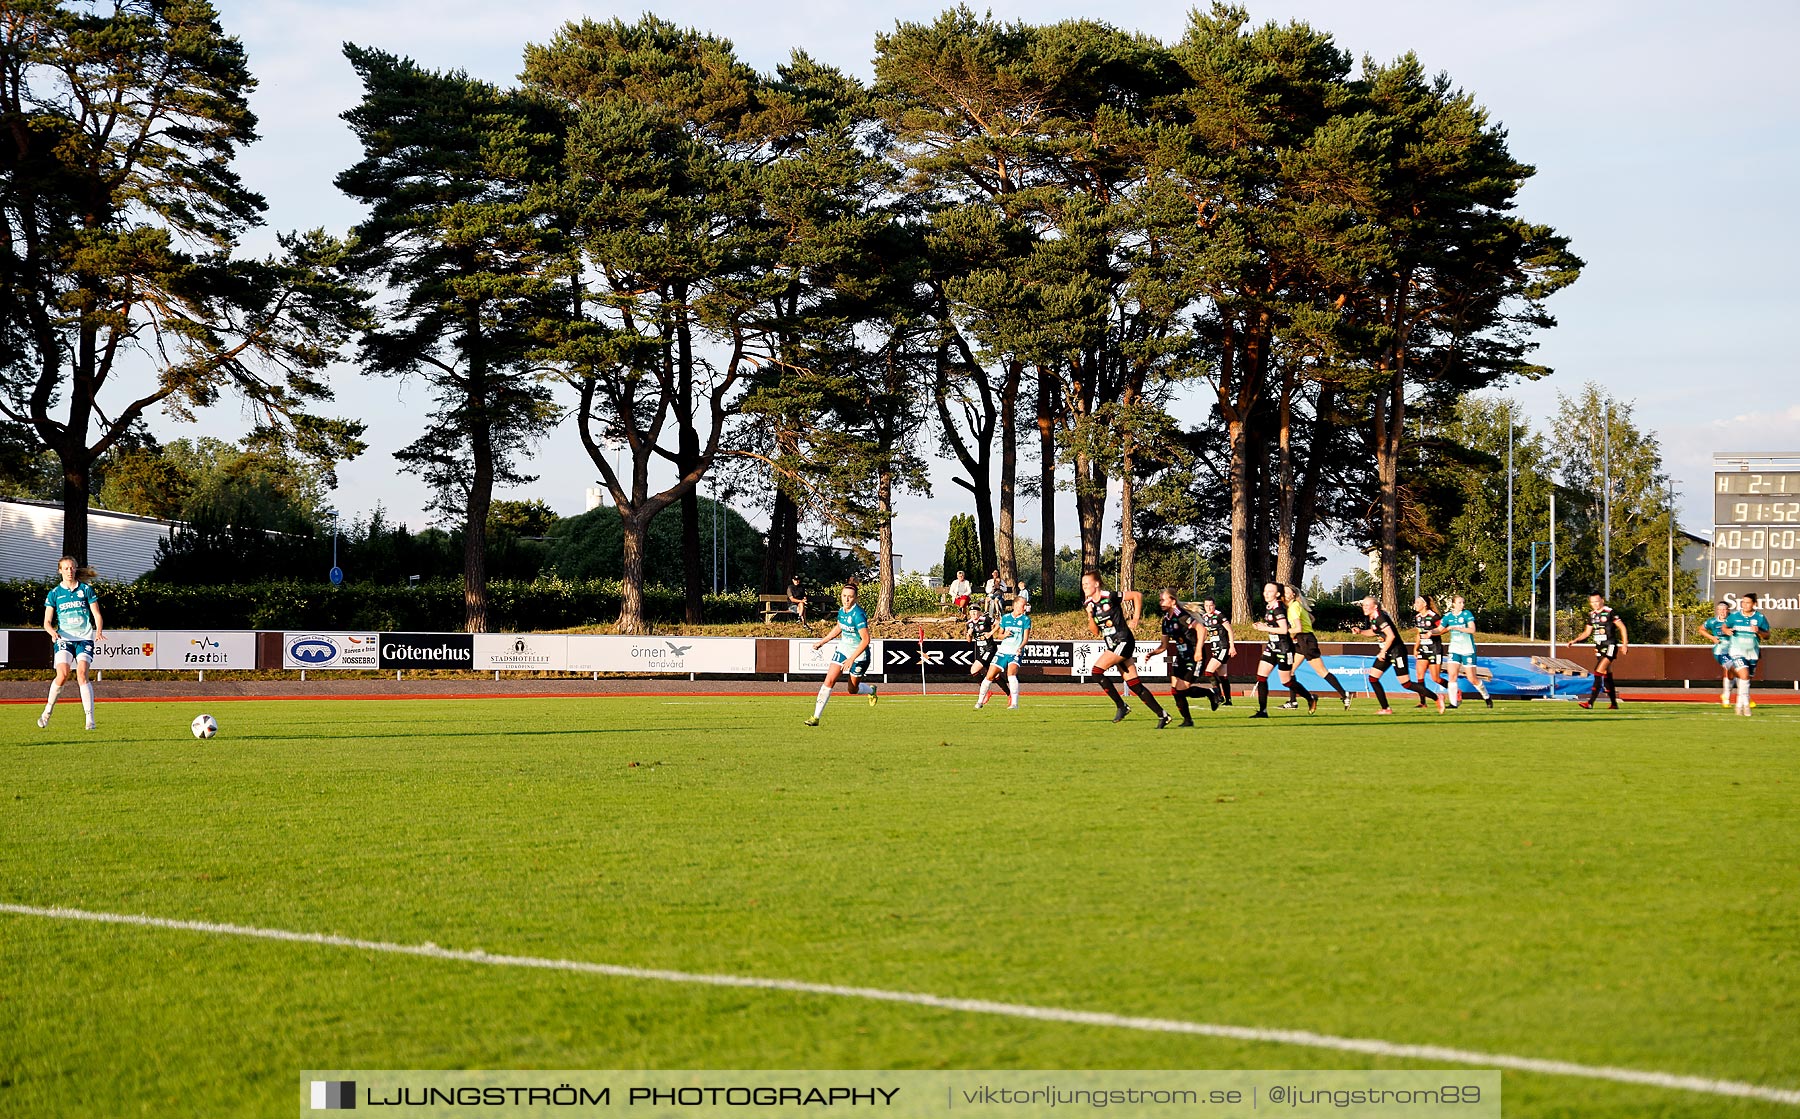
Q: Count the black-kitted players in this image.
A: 8